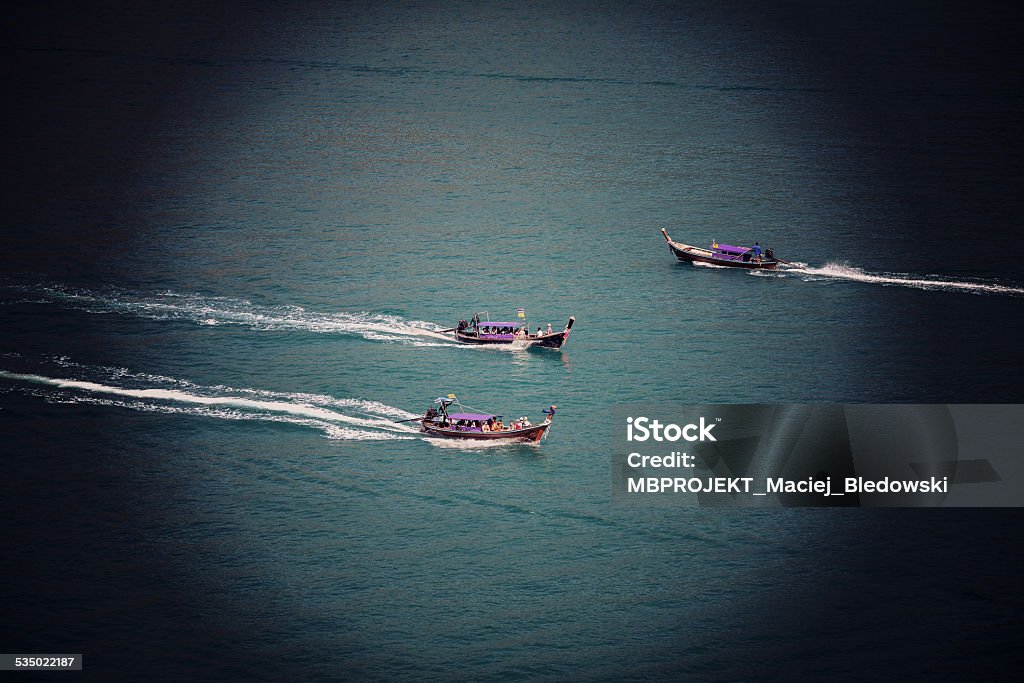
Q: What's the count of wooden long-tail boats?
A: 3